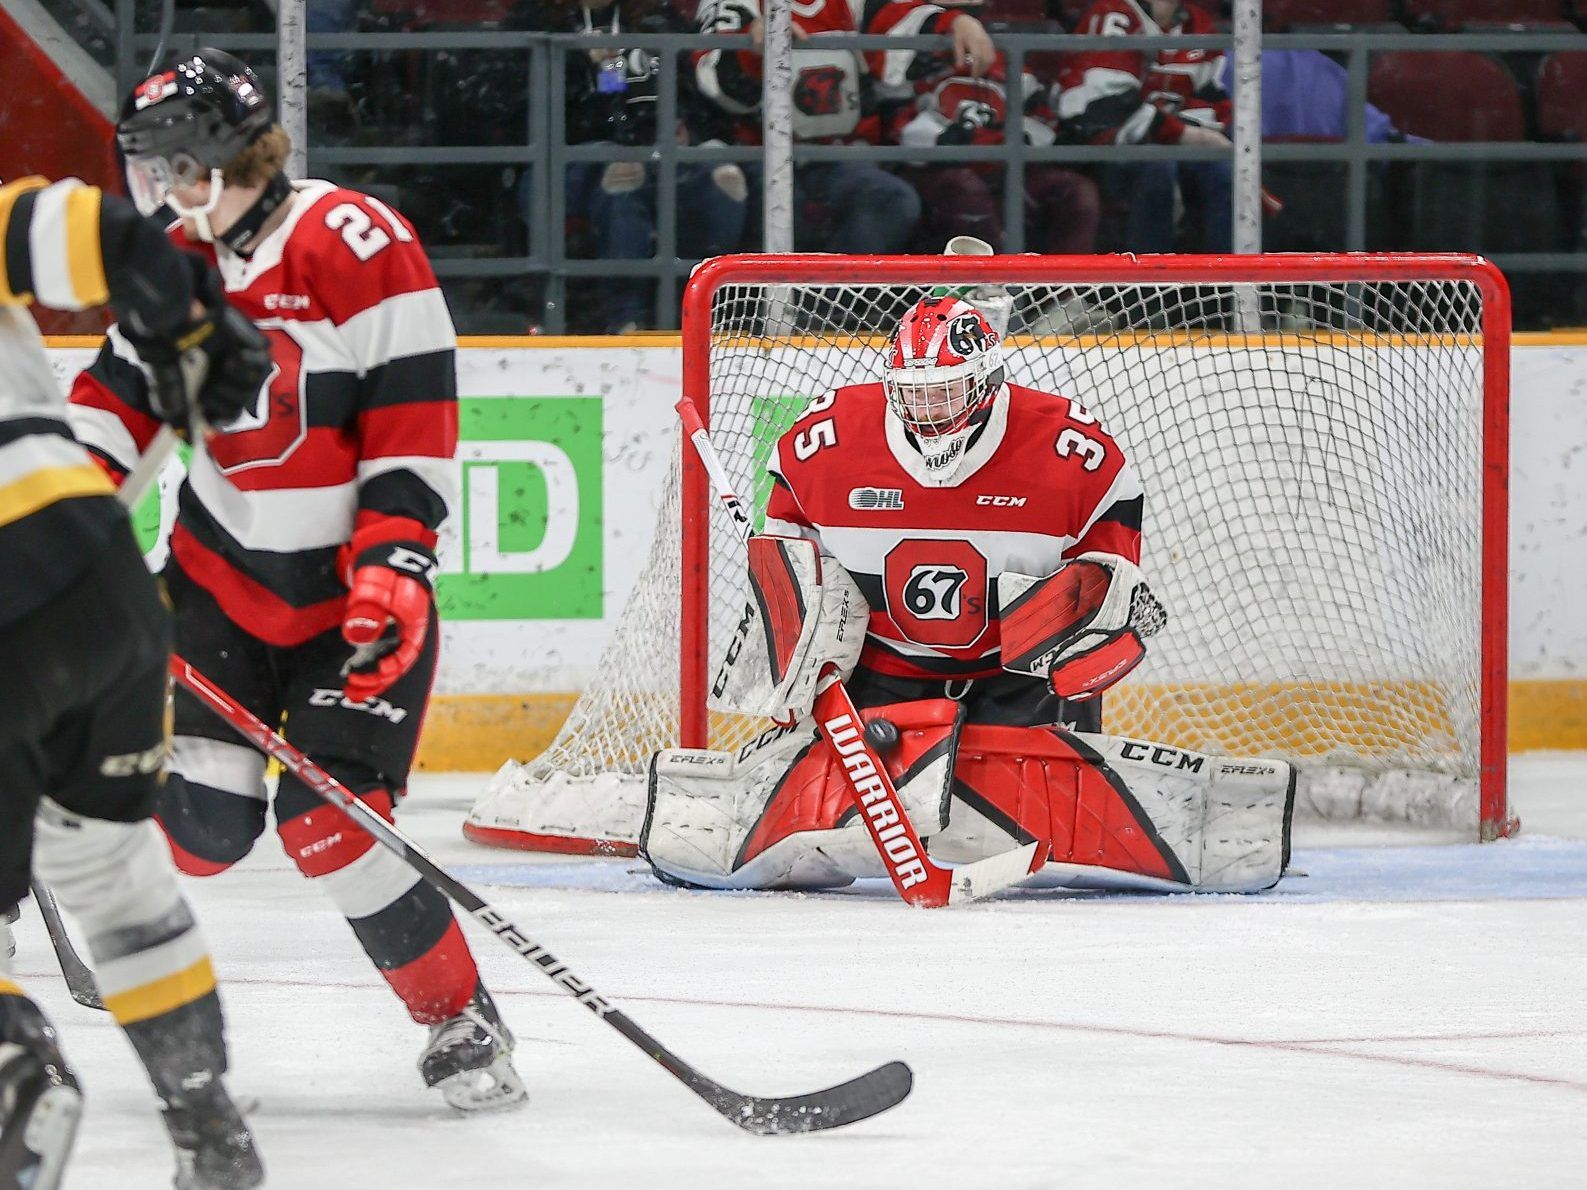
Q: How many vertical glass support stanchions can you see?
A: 3